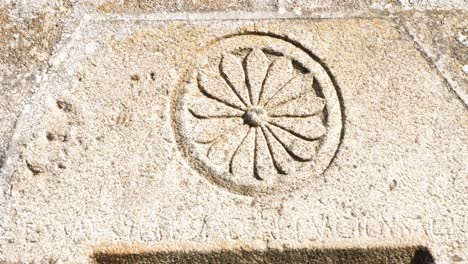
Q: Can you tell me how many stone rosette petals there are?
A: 14